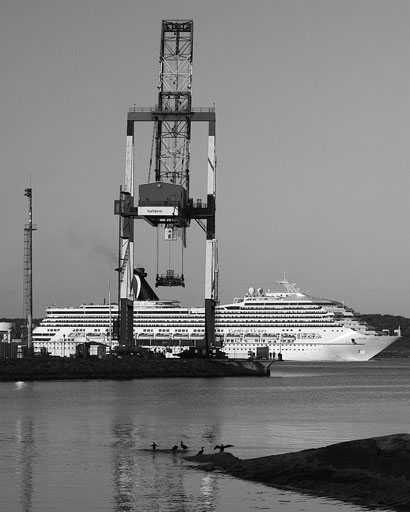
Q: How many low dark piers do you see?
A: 1